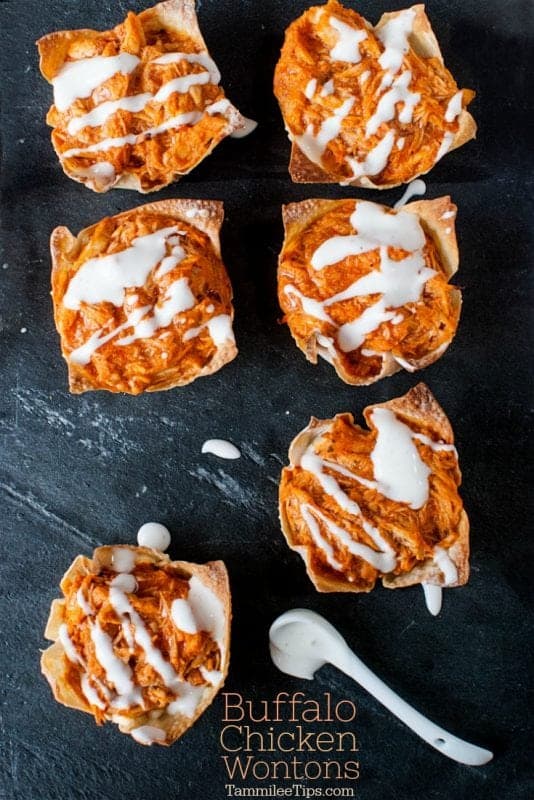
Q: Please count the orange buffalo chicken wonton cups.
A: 6